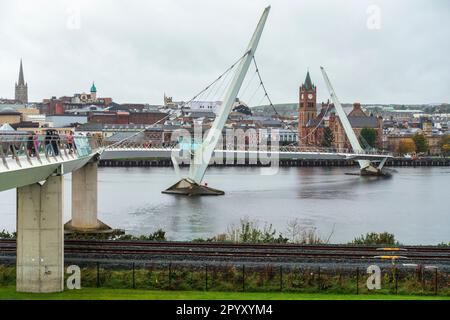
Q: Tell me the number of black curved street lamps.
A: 0